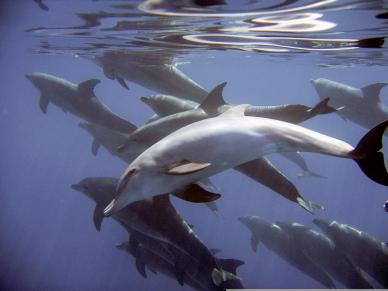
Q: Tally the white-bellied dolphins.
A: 1